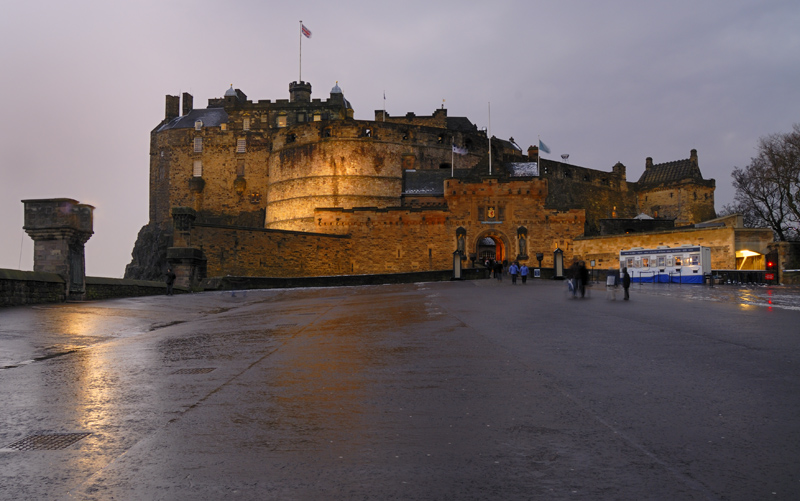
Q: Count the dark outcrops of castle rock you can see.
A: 1